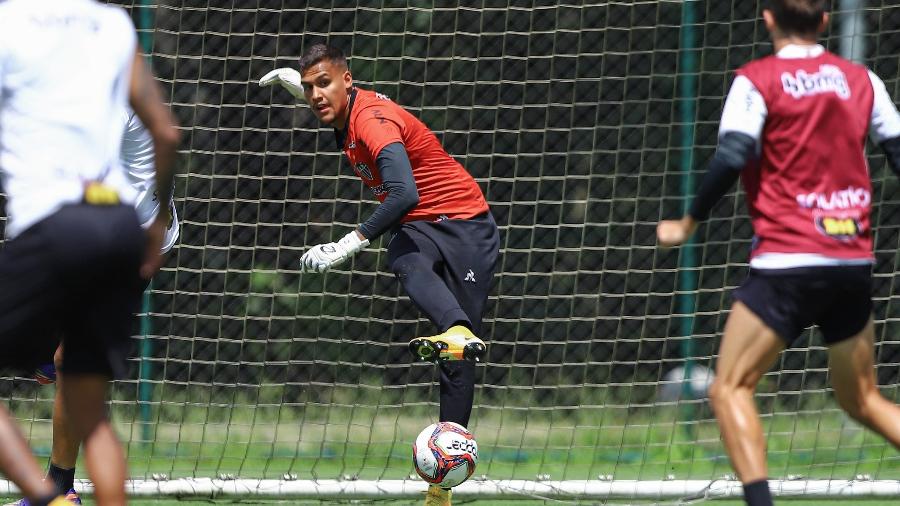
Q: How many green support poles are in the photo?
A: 2